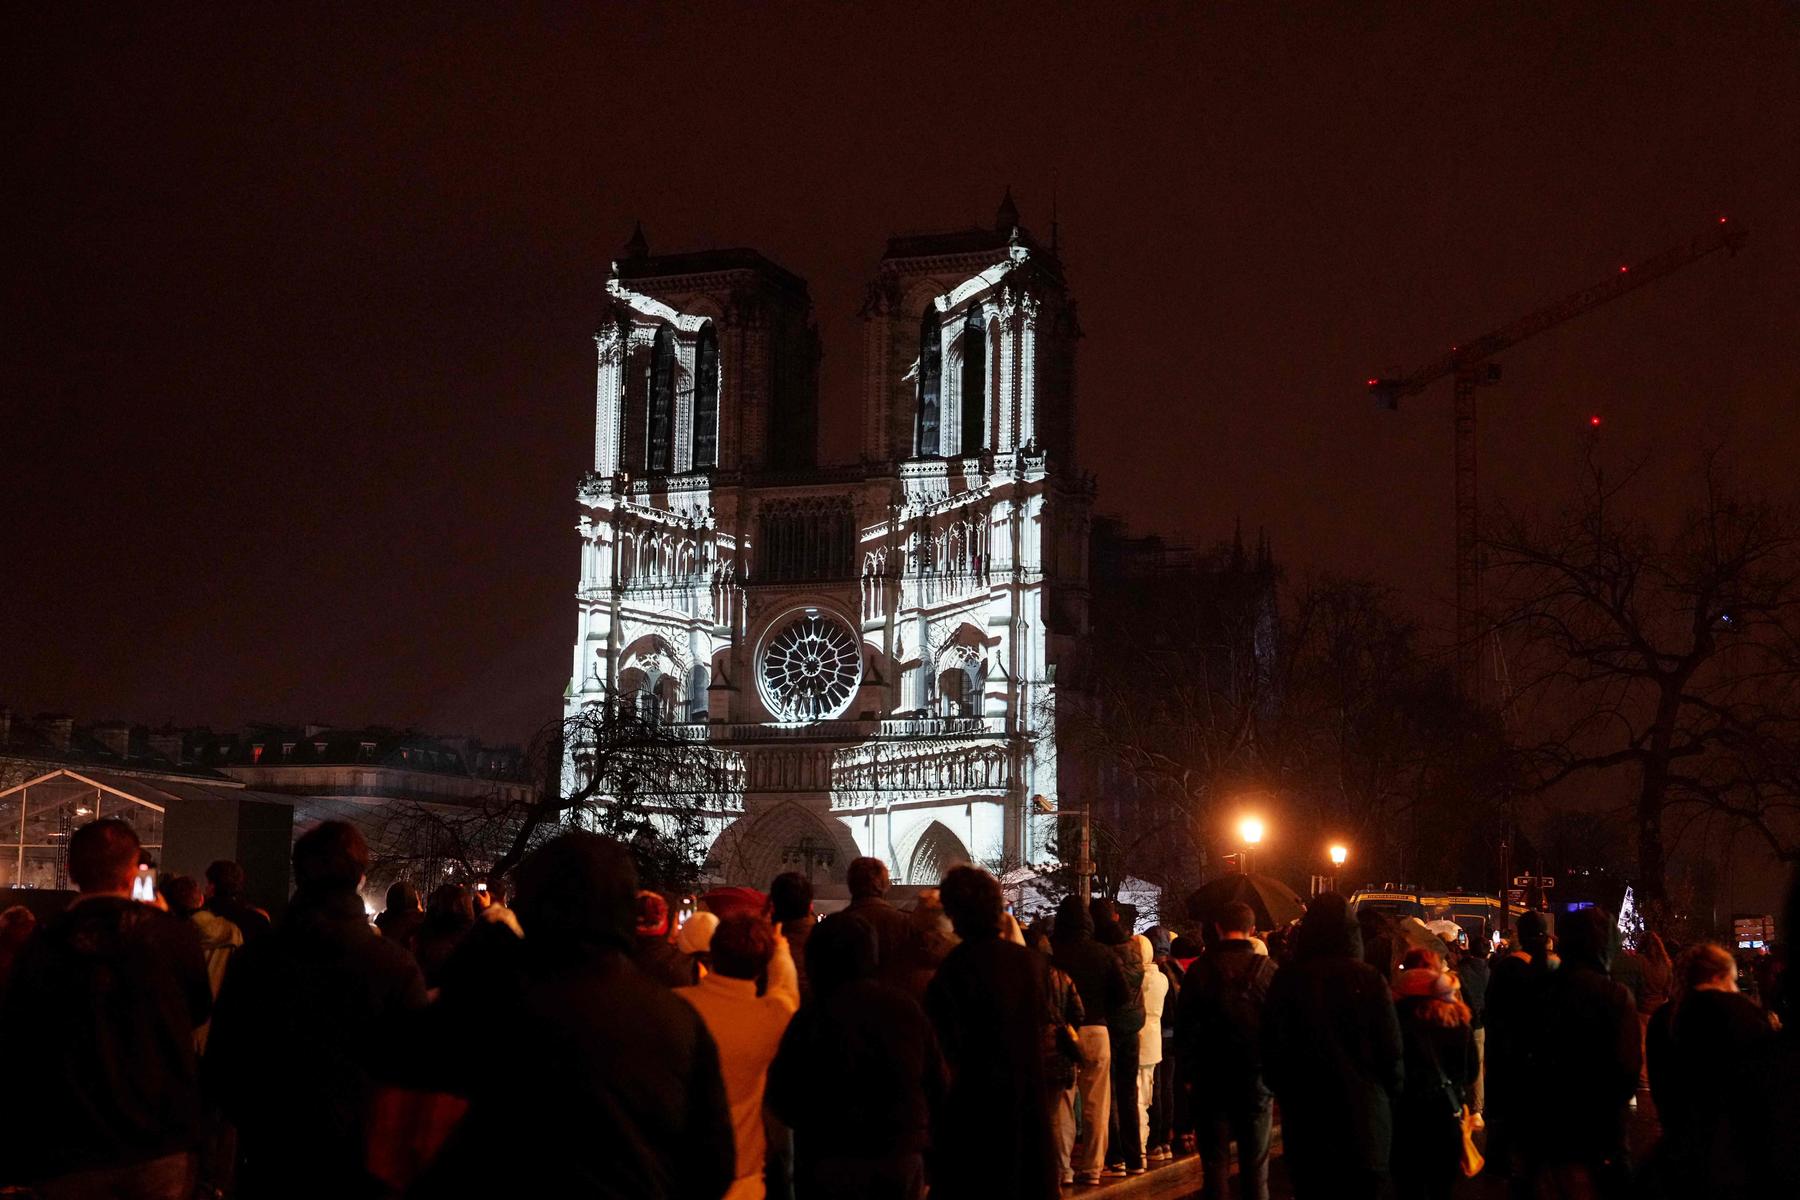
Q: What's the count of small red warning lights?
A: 5